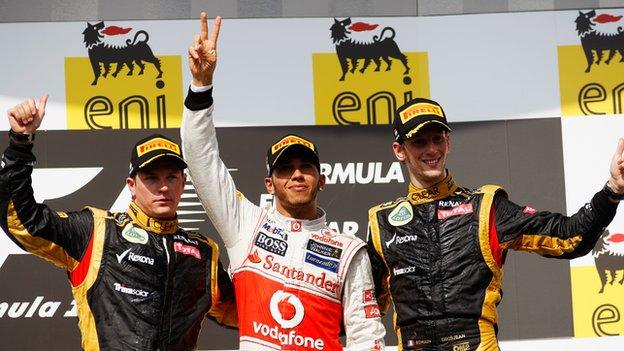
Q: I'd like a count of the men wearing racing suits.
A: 3